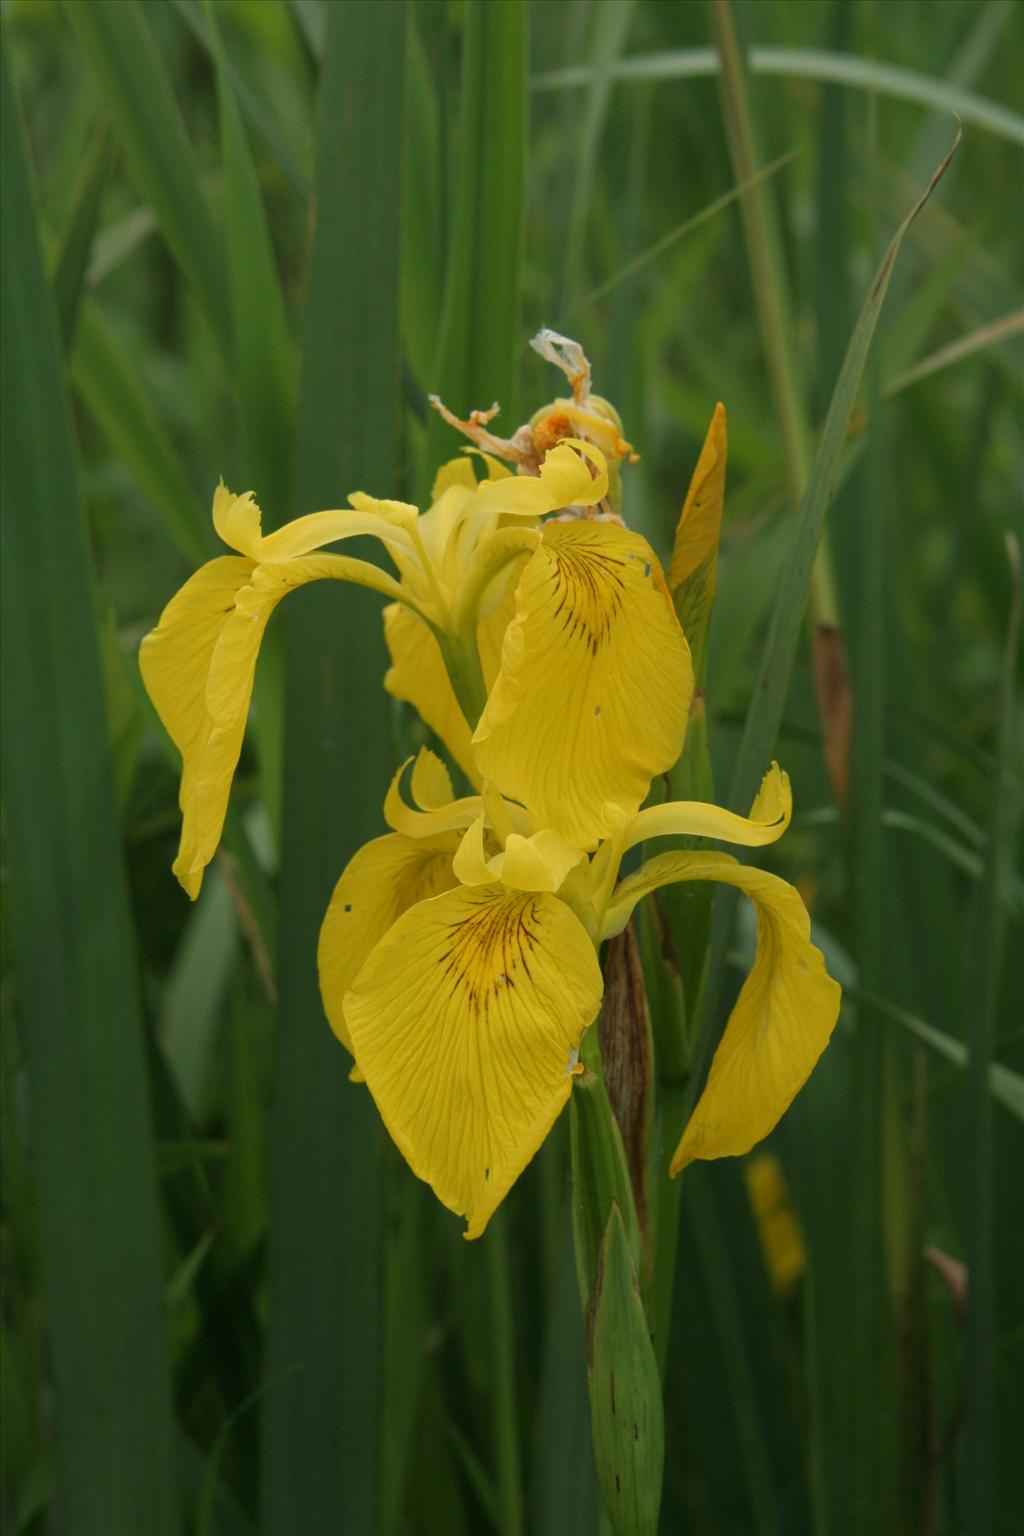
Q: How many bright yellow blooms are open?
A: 2